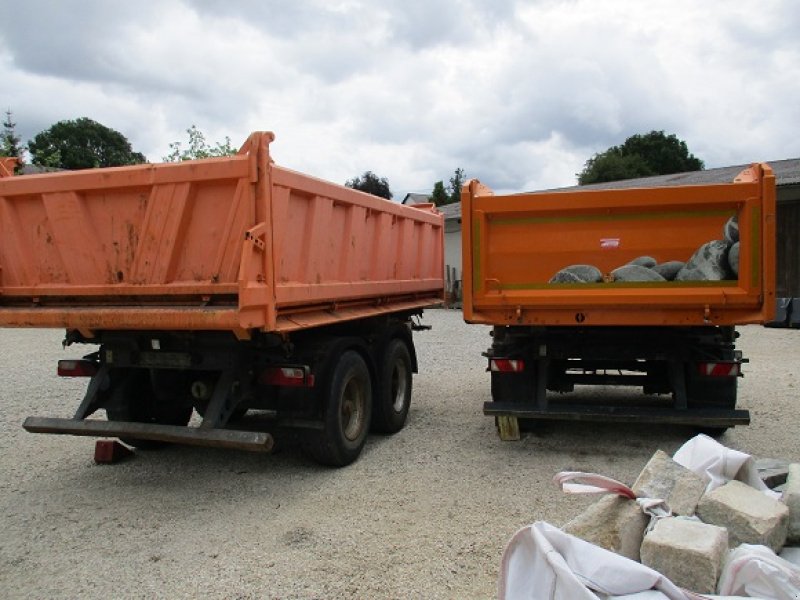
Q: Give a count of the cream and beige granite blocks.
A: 5